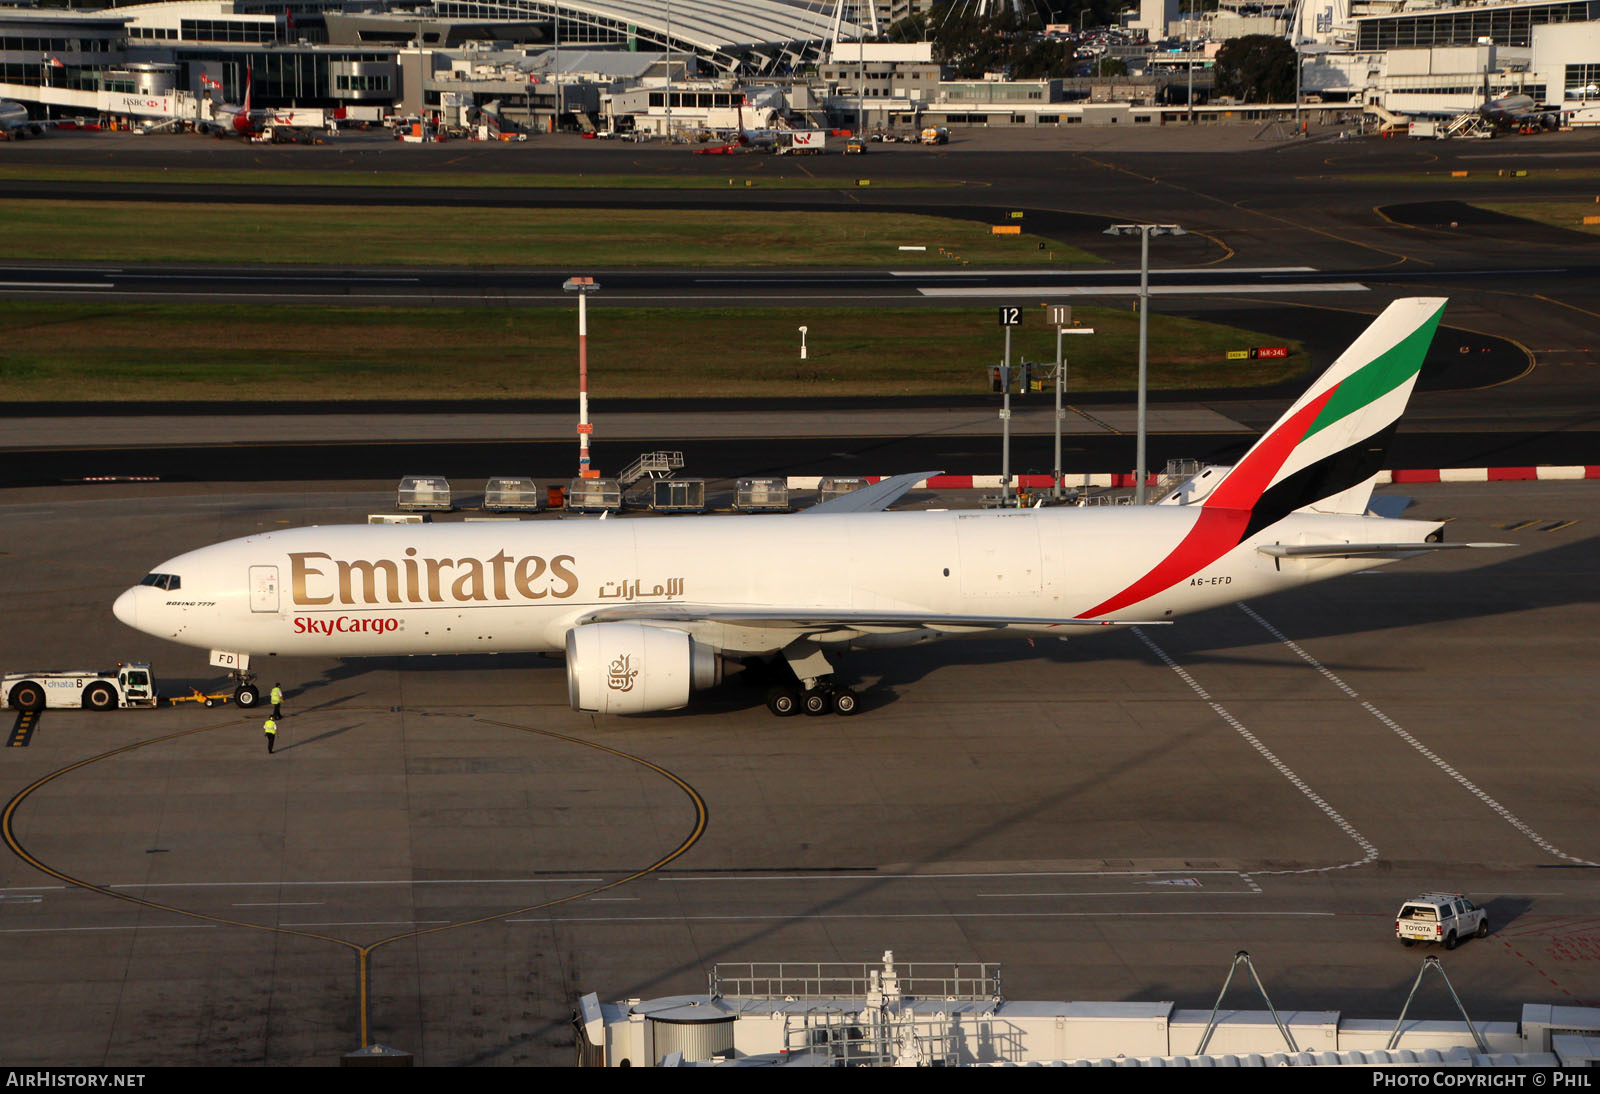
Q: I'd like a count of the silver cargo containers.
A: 6